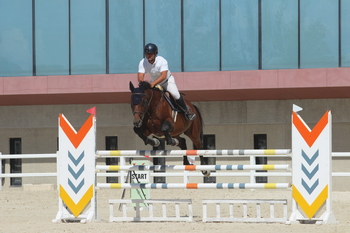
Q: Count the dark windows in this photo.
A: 5